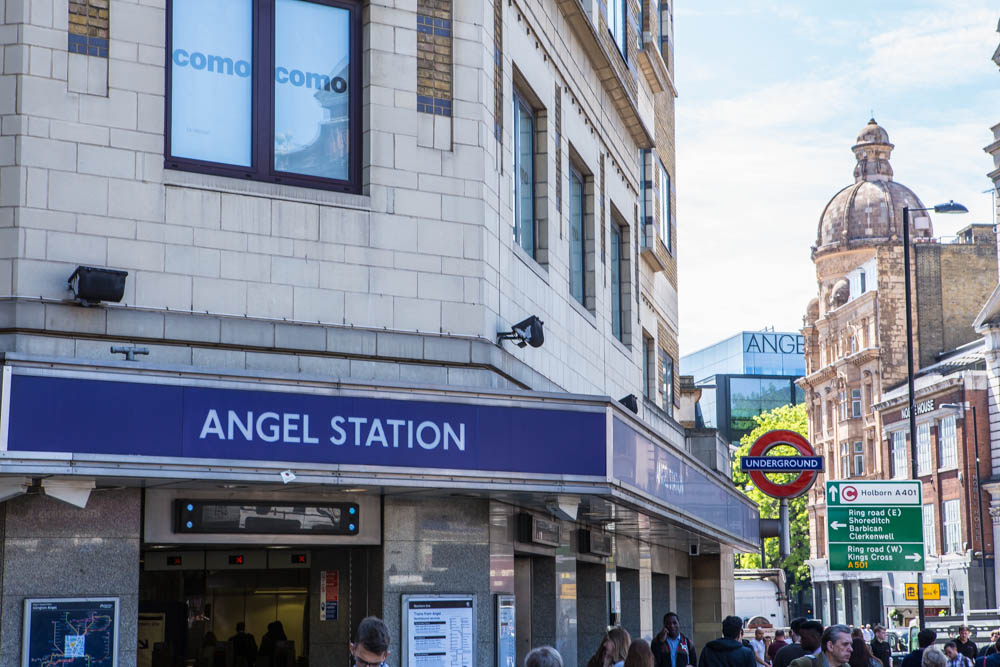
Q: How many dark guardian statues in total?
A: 0